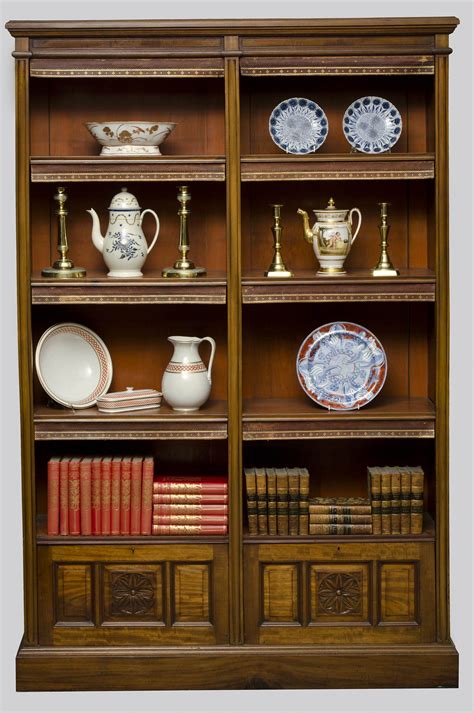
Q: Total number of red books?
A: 15